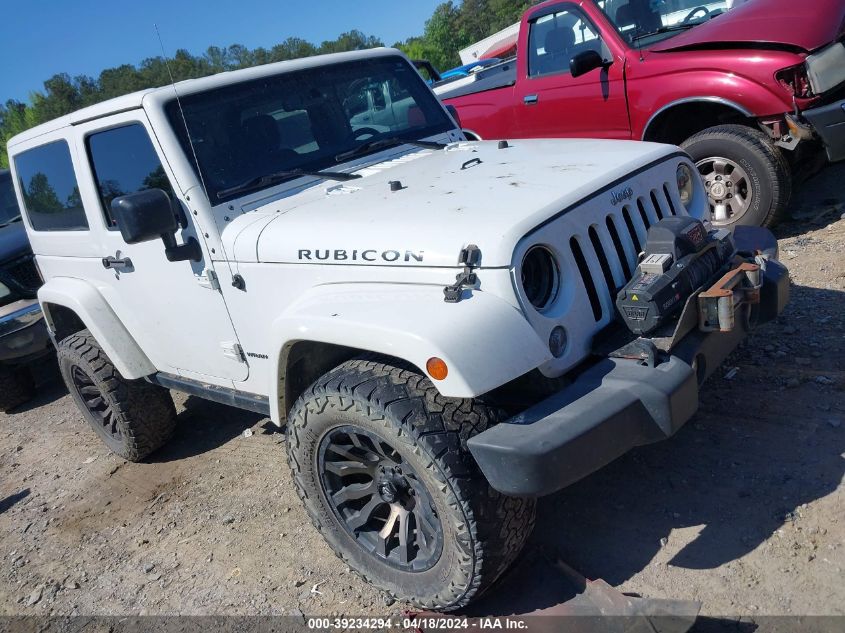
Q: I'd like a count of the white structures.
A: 1